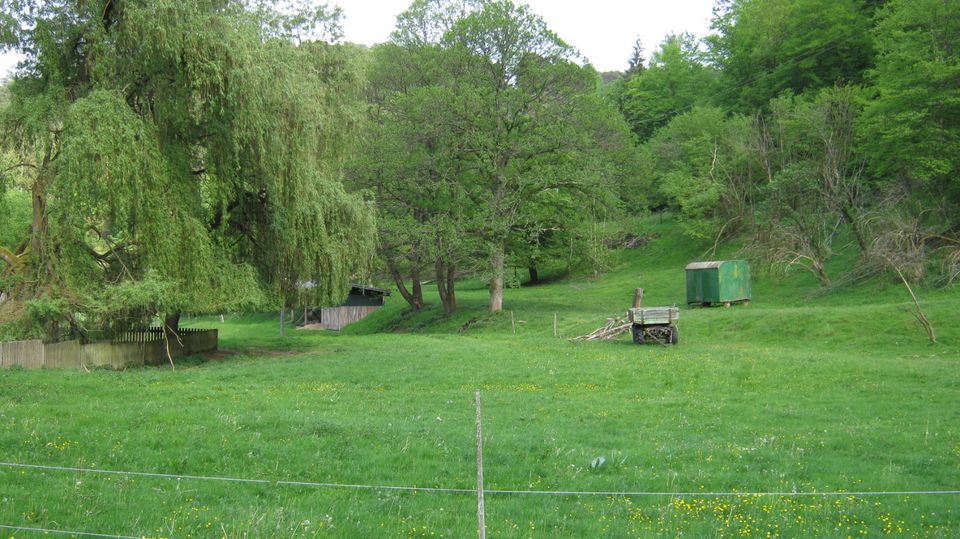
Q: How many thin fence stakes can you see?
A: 3